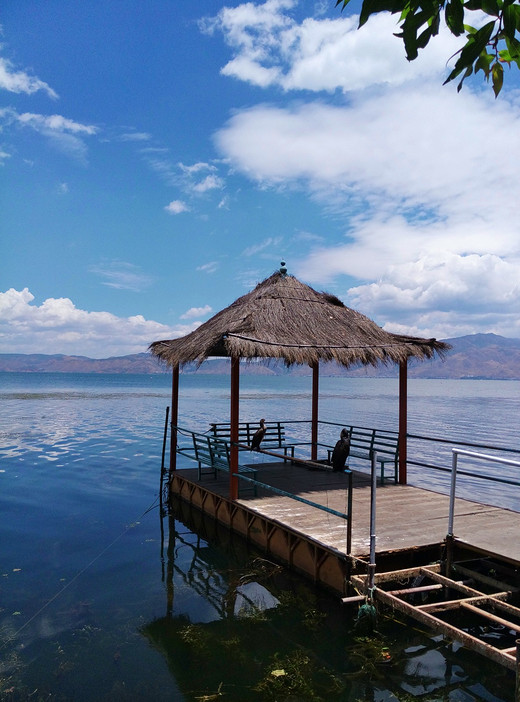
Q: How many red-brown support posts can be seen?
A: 4